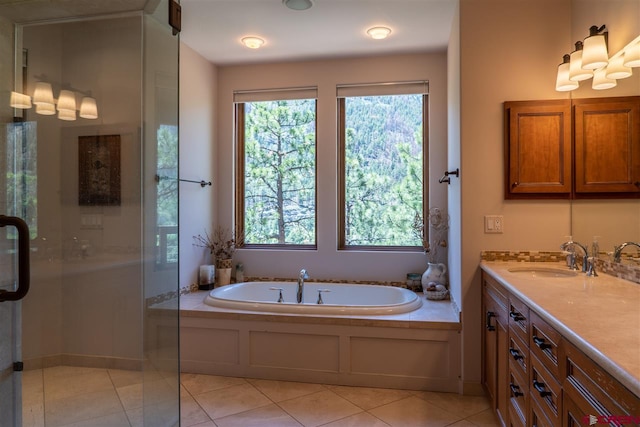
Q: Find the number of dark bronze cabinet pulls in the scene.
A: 6